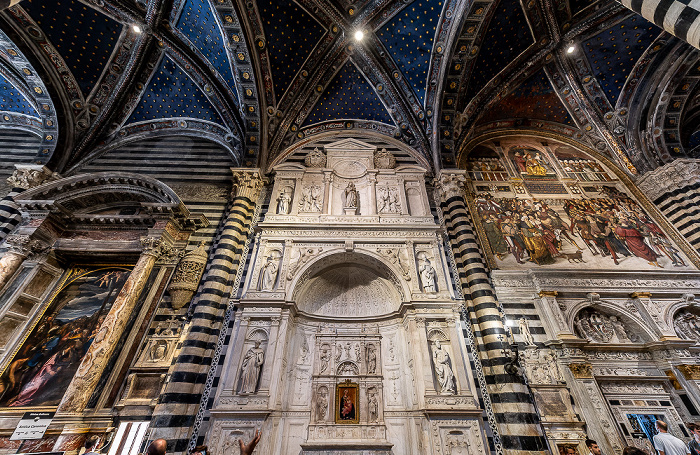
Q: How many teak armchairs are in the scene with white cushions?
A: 0